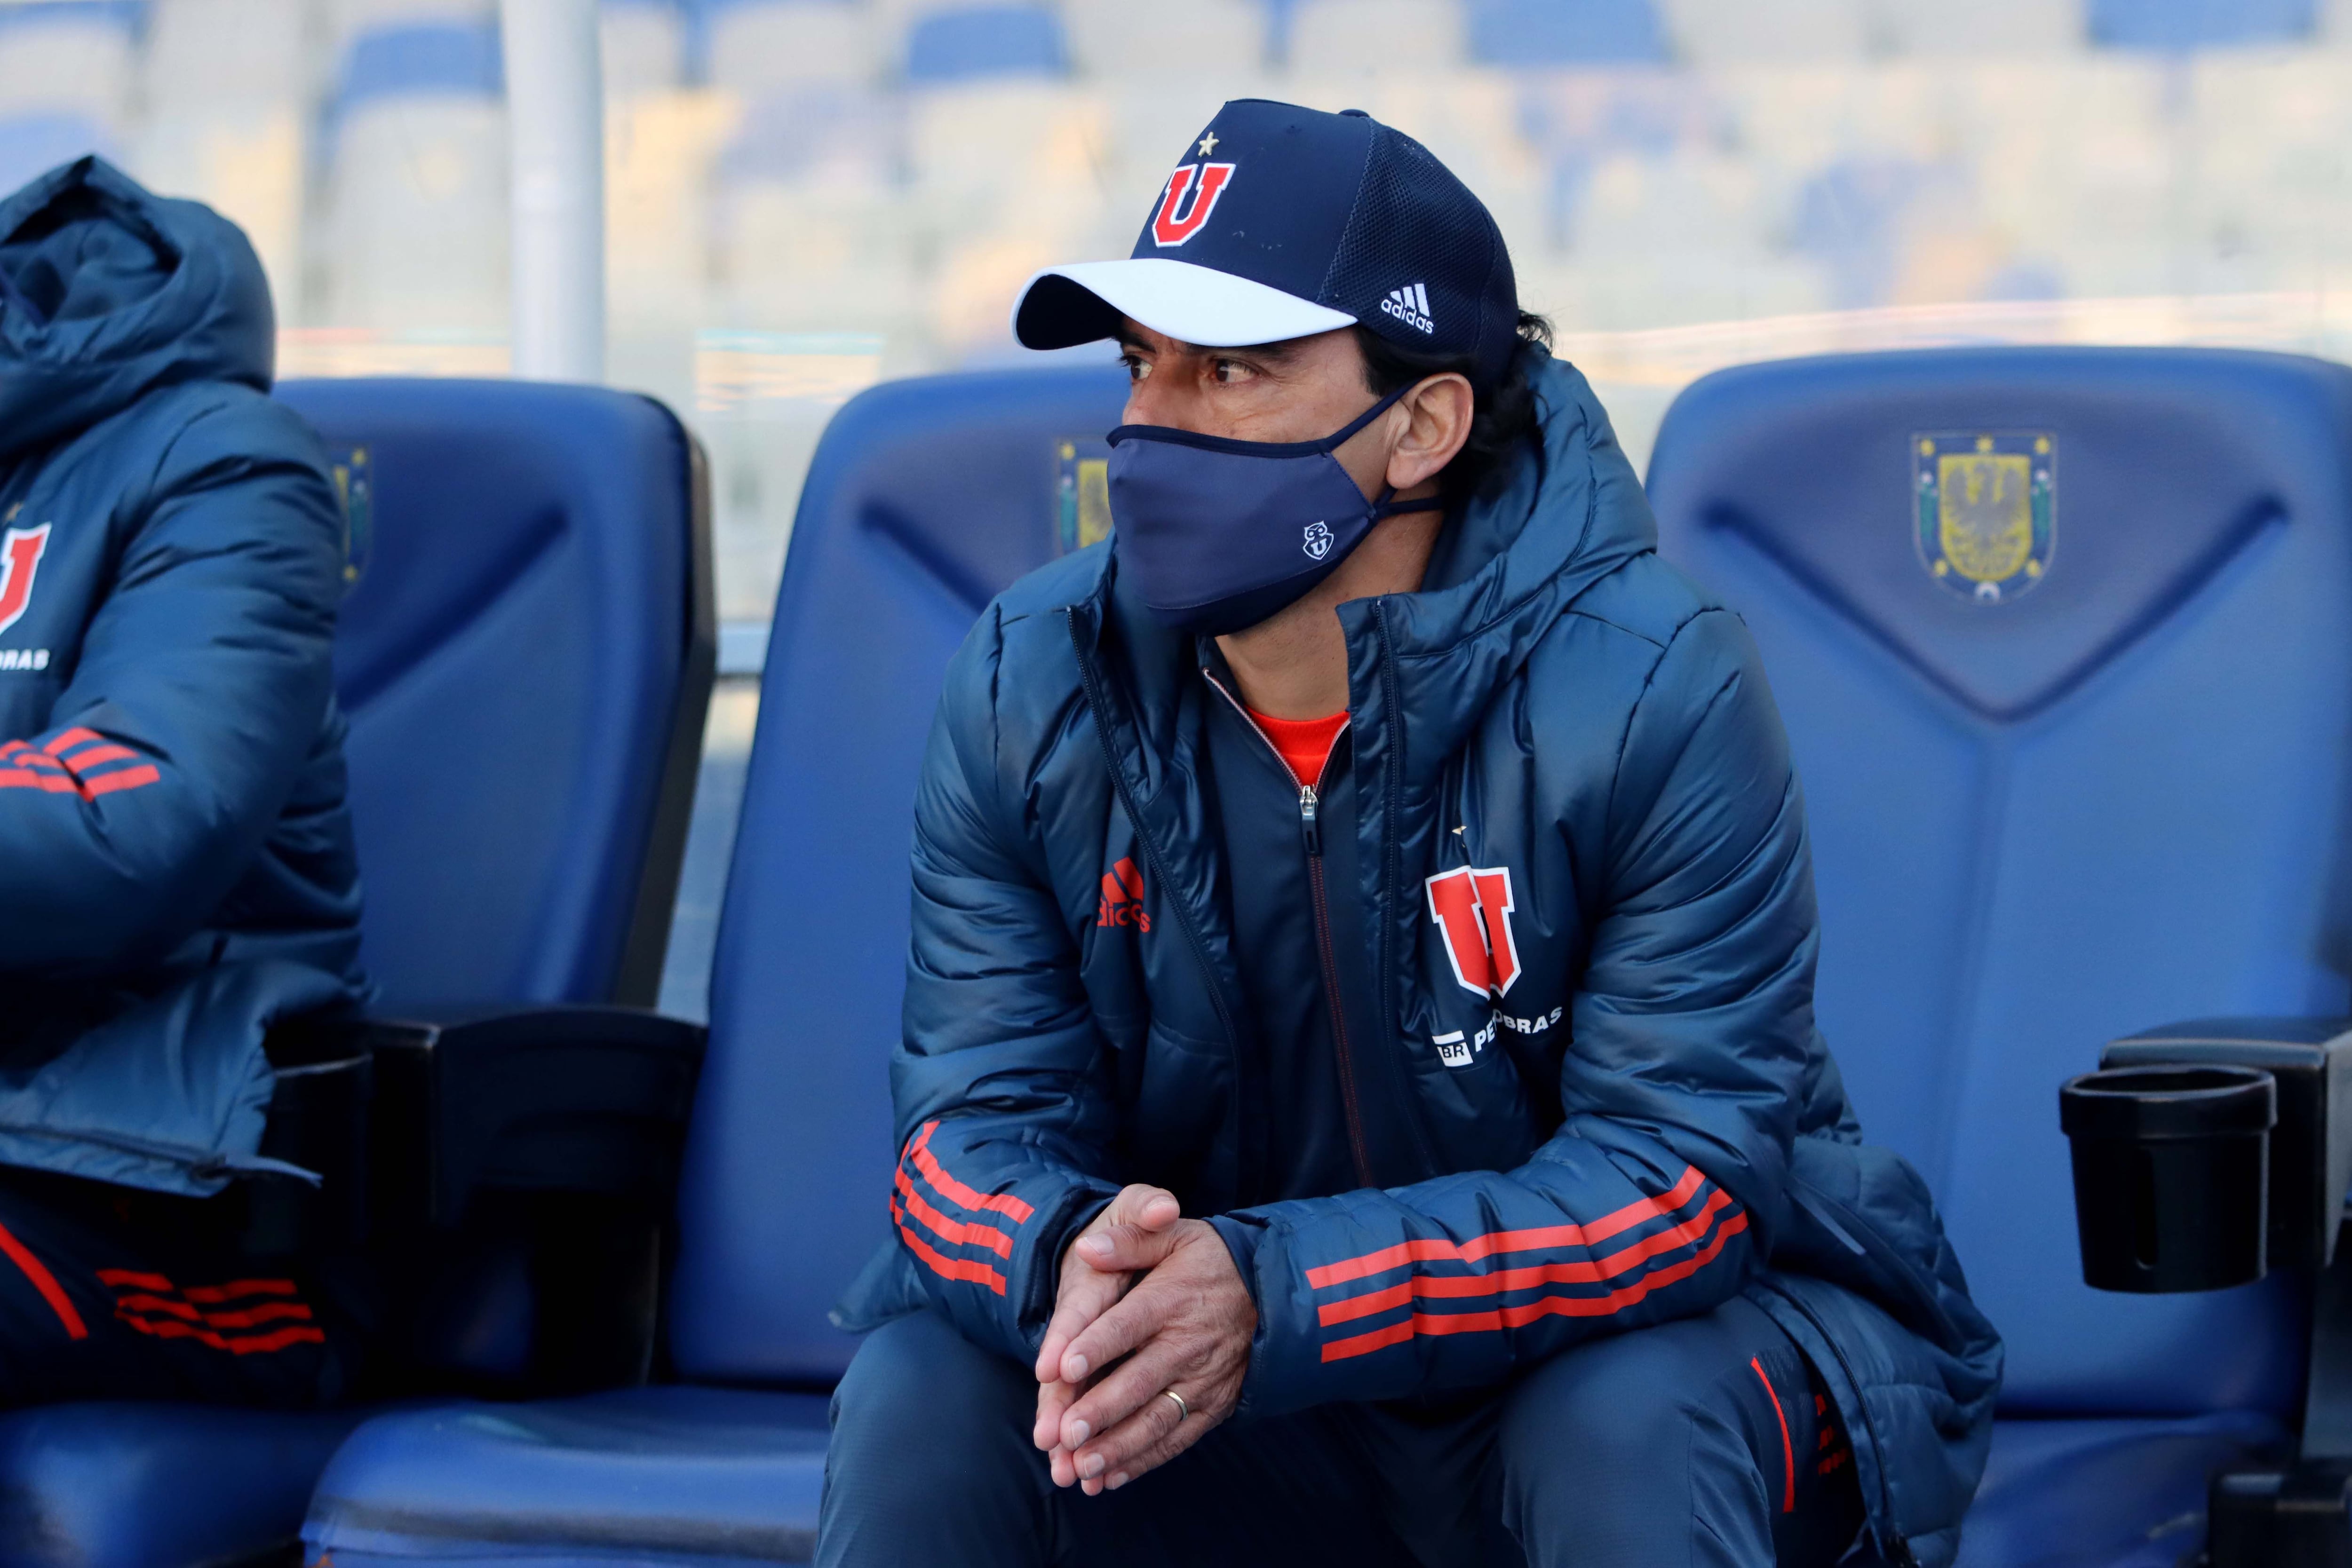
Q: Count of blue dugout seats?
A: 3